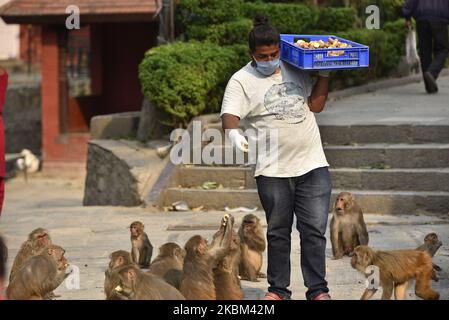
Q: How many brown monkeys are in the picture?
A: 12